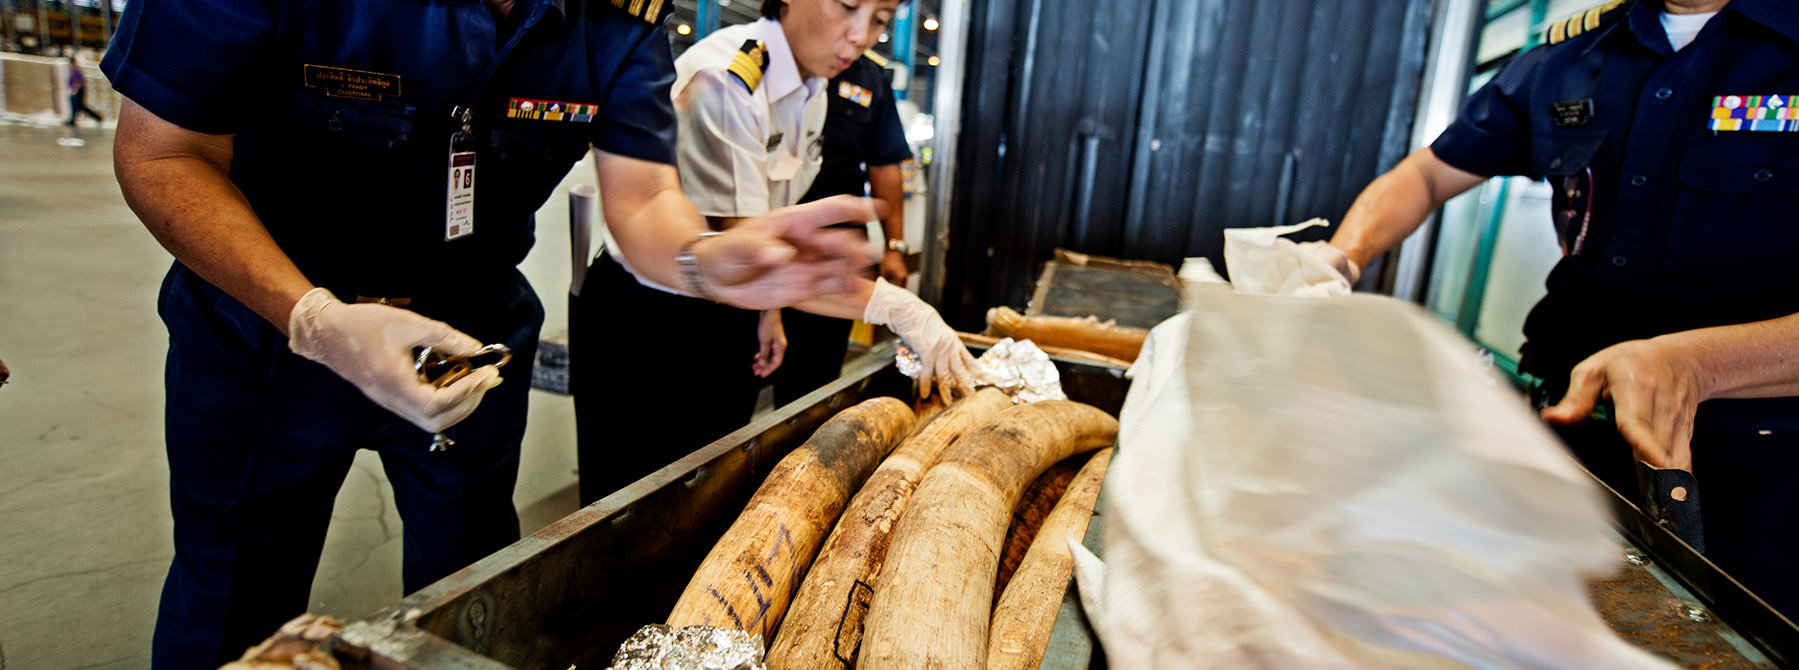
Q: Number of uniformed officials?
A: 4